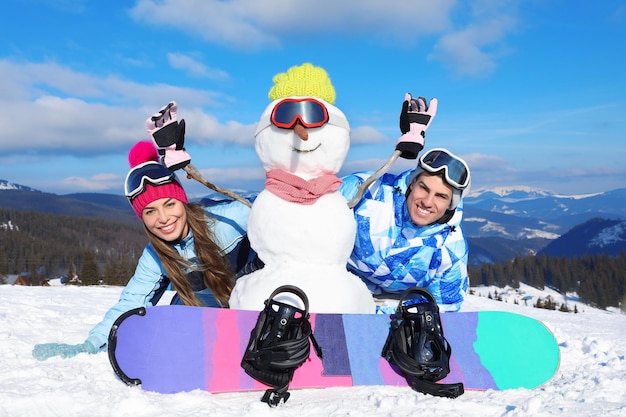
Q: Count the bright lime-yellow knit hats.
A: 1